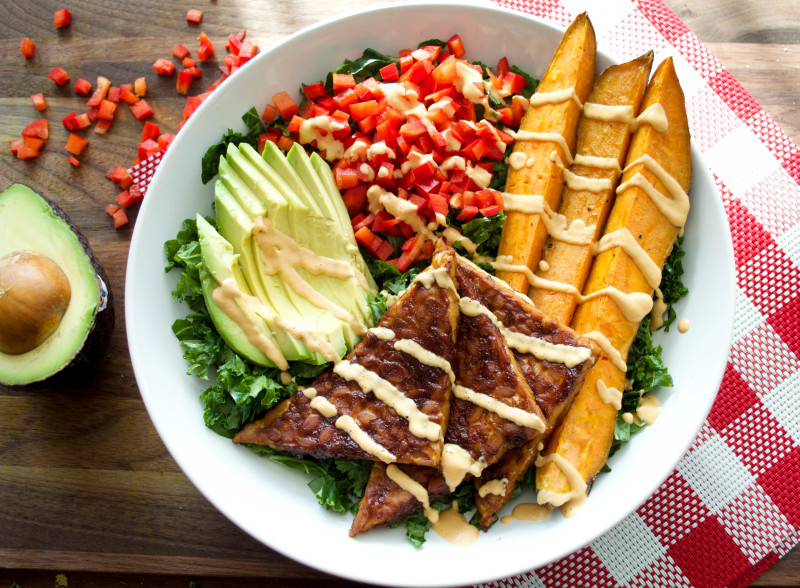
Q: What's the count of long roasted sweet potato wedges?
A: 3